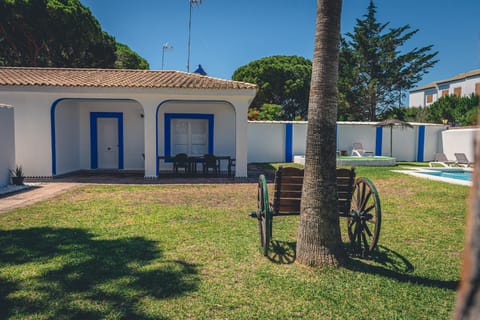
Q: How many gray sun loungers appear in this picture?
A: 3